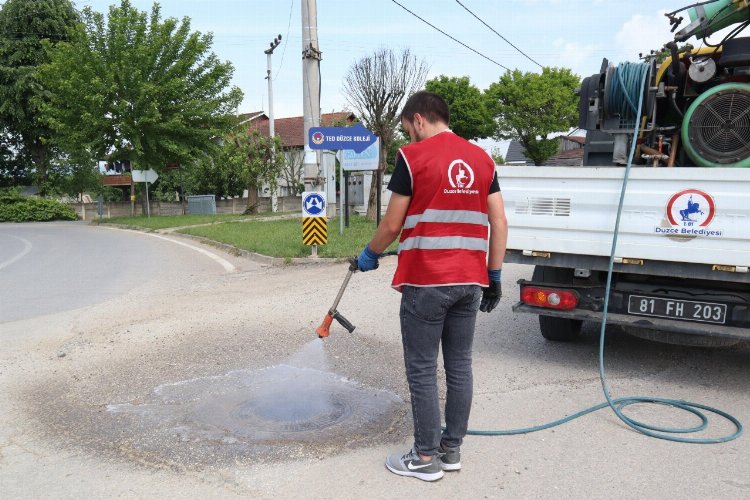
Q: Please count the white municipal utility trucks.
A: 1